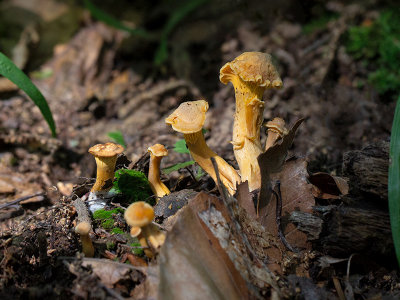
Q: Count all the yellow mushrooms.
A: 8